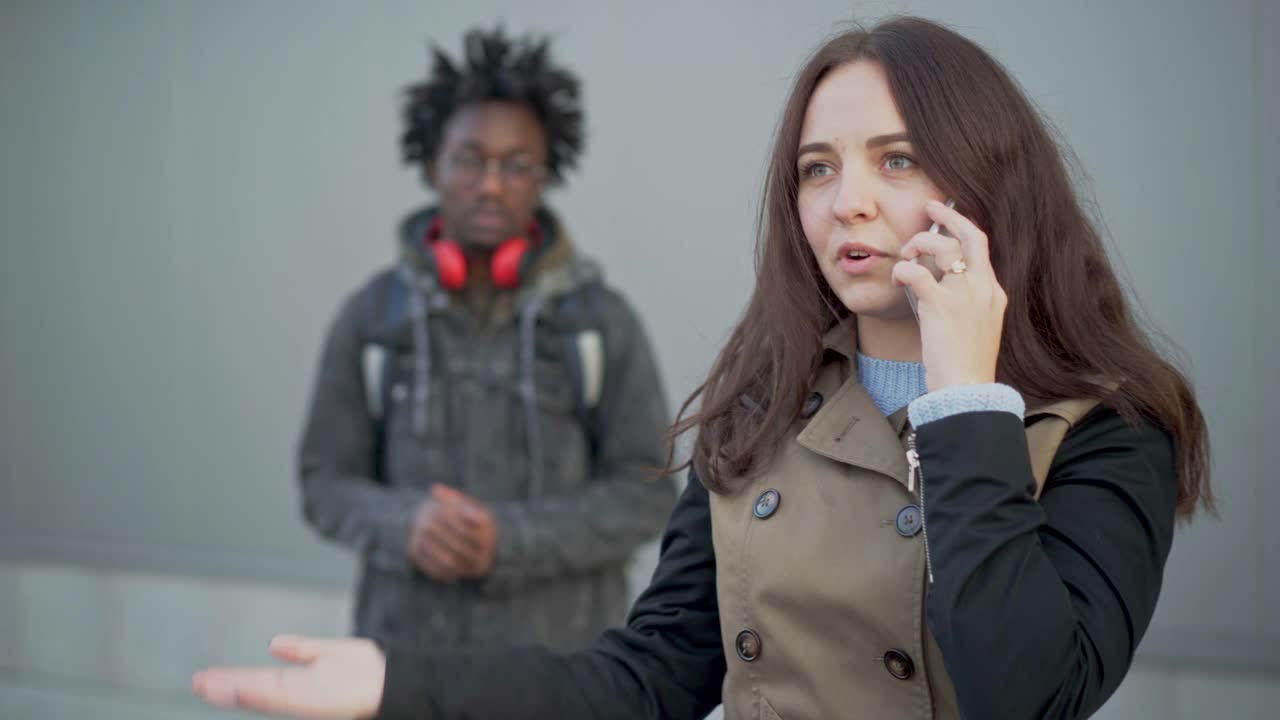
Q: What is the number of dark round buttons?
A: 5